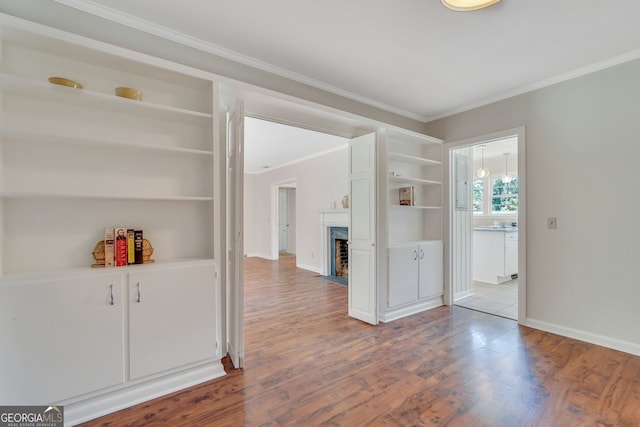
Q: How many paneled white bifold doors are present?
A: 2